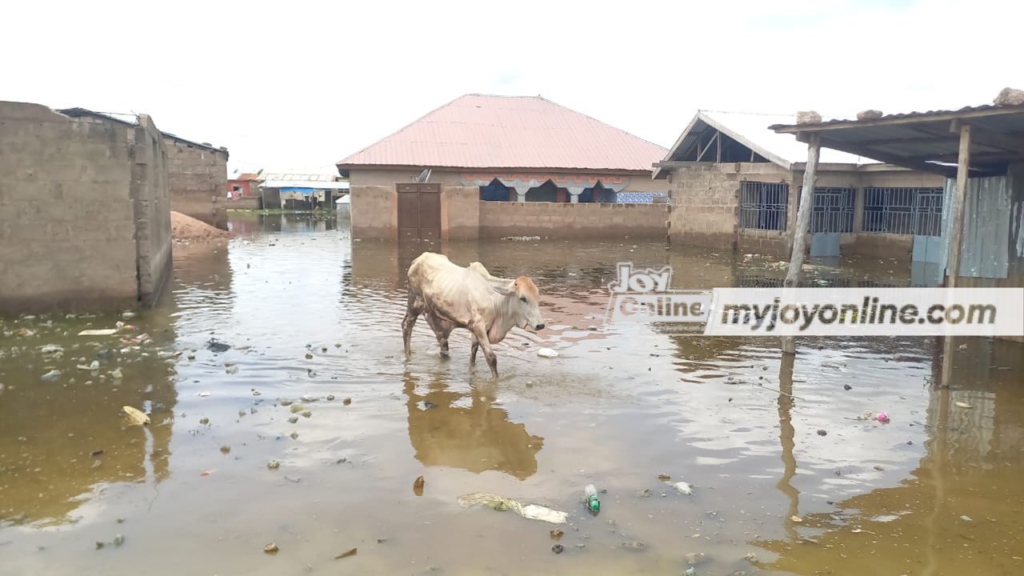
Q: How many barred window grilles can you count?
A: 3